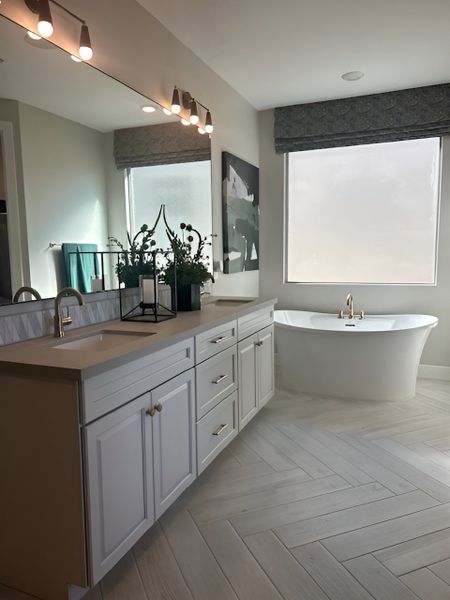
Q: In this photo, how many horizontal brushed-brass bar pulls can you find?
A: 3